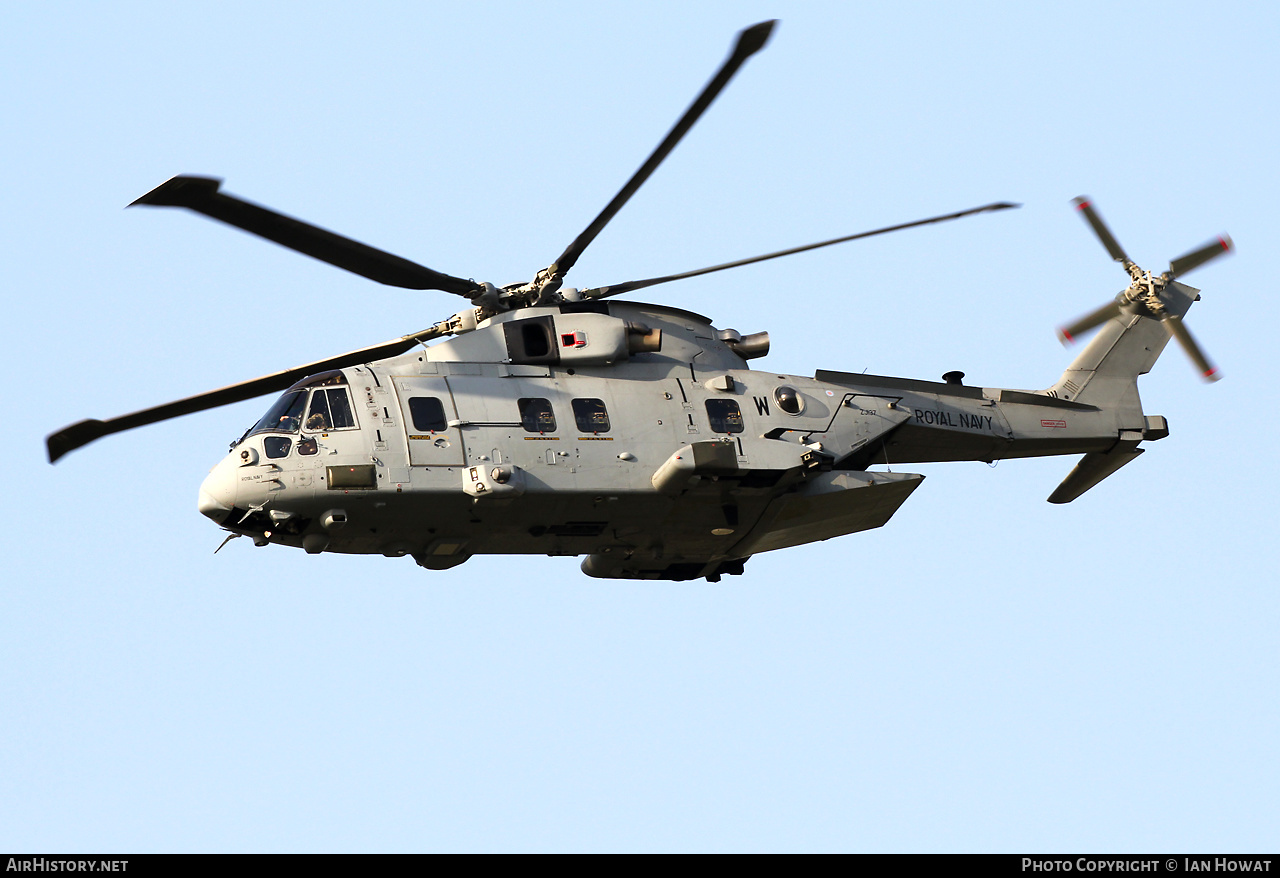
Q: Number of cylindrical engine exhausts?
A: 2